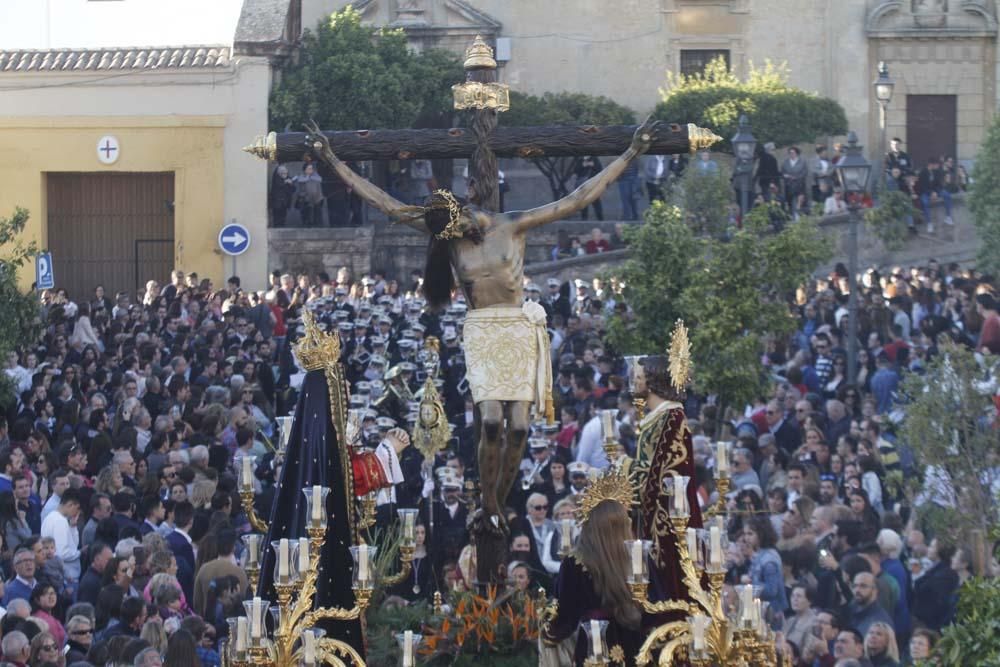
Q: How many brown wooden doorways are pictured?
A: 2